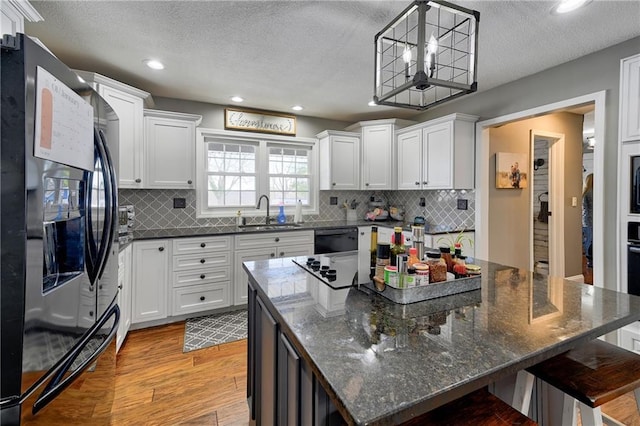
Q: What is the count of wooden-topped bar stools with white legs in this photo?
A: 2